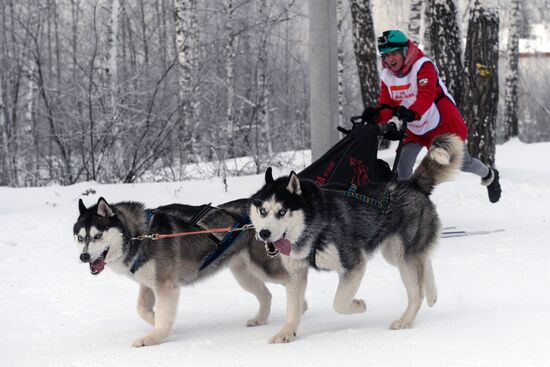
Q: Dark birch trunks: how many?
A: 3